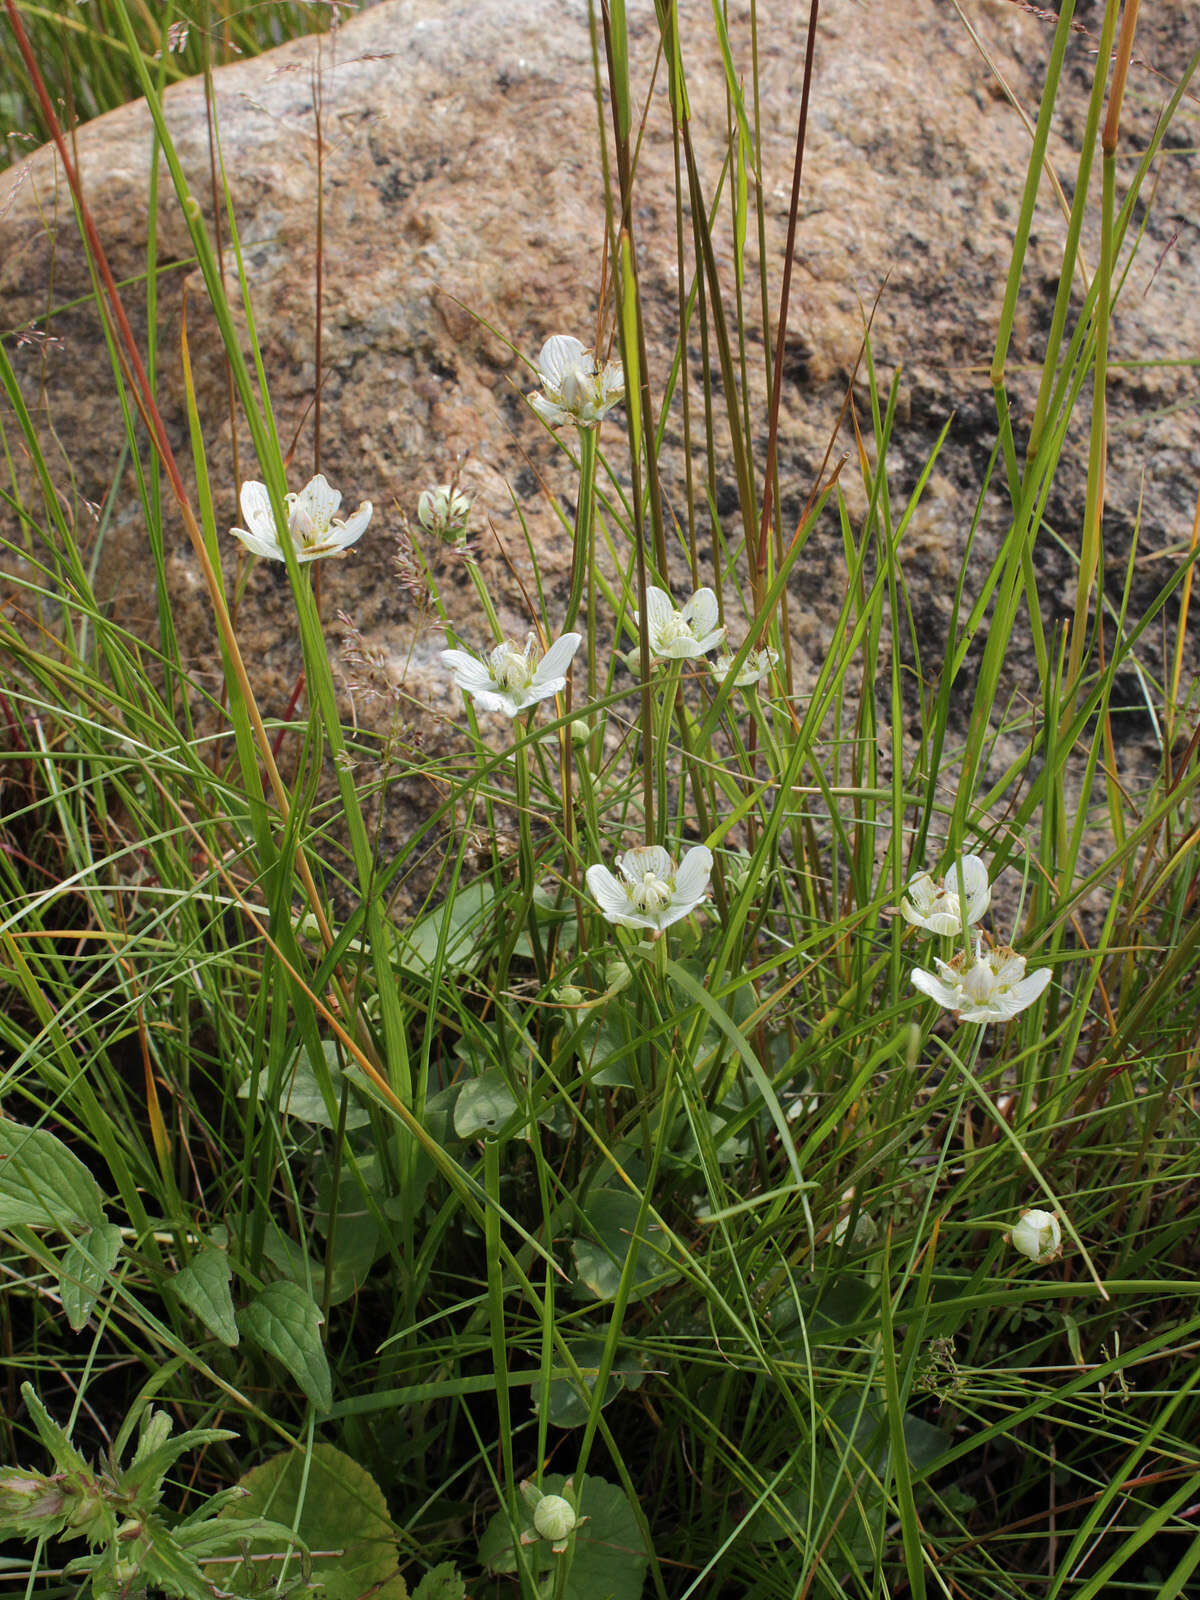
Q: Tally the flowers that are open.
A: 8